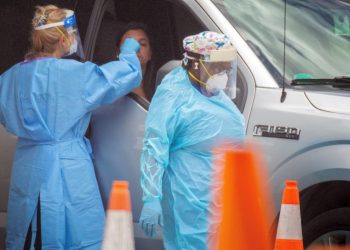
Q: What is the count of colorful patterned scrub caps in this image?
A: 1